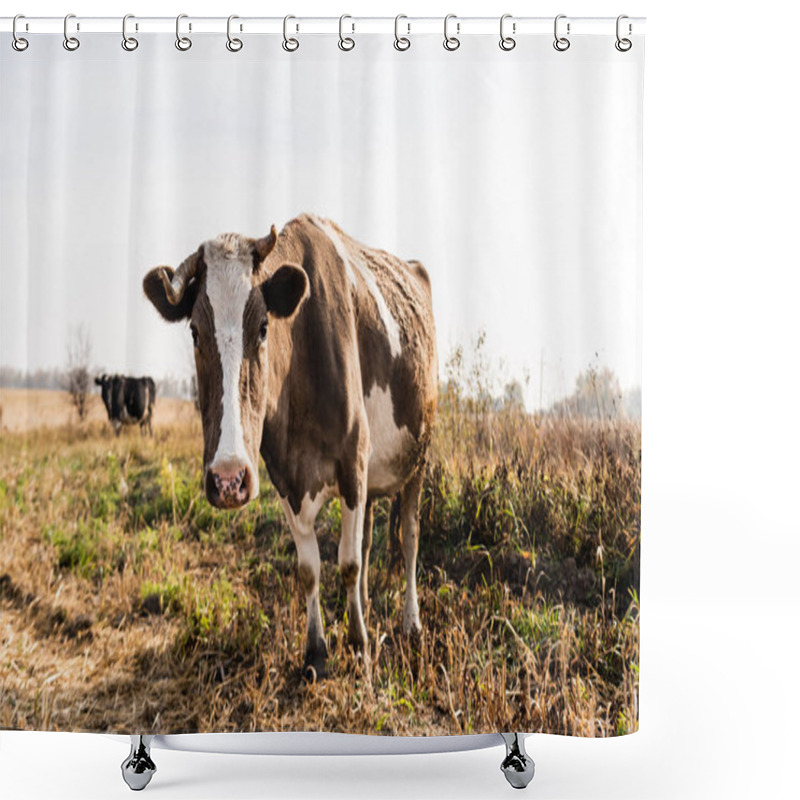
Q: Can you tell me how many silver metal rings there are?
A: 12